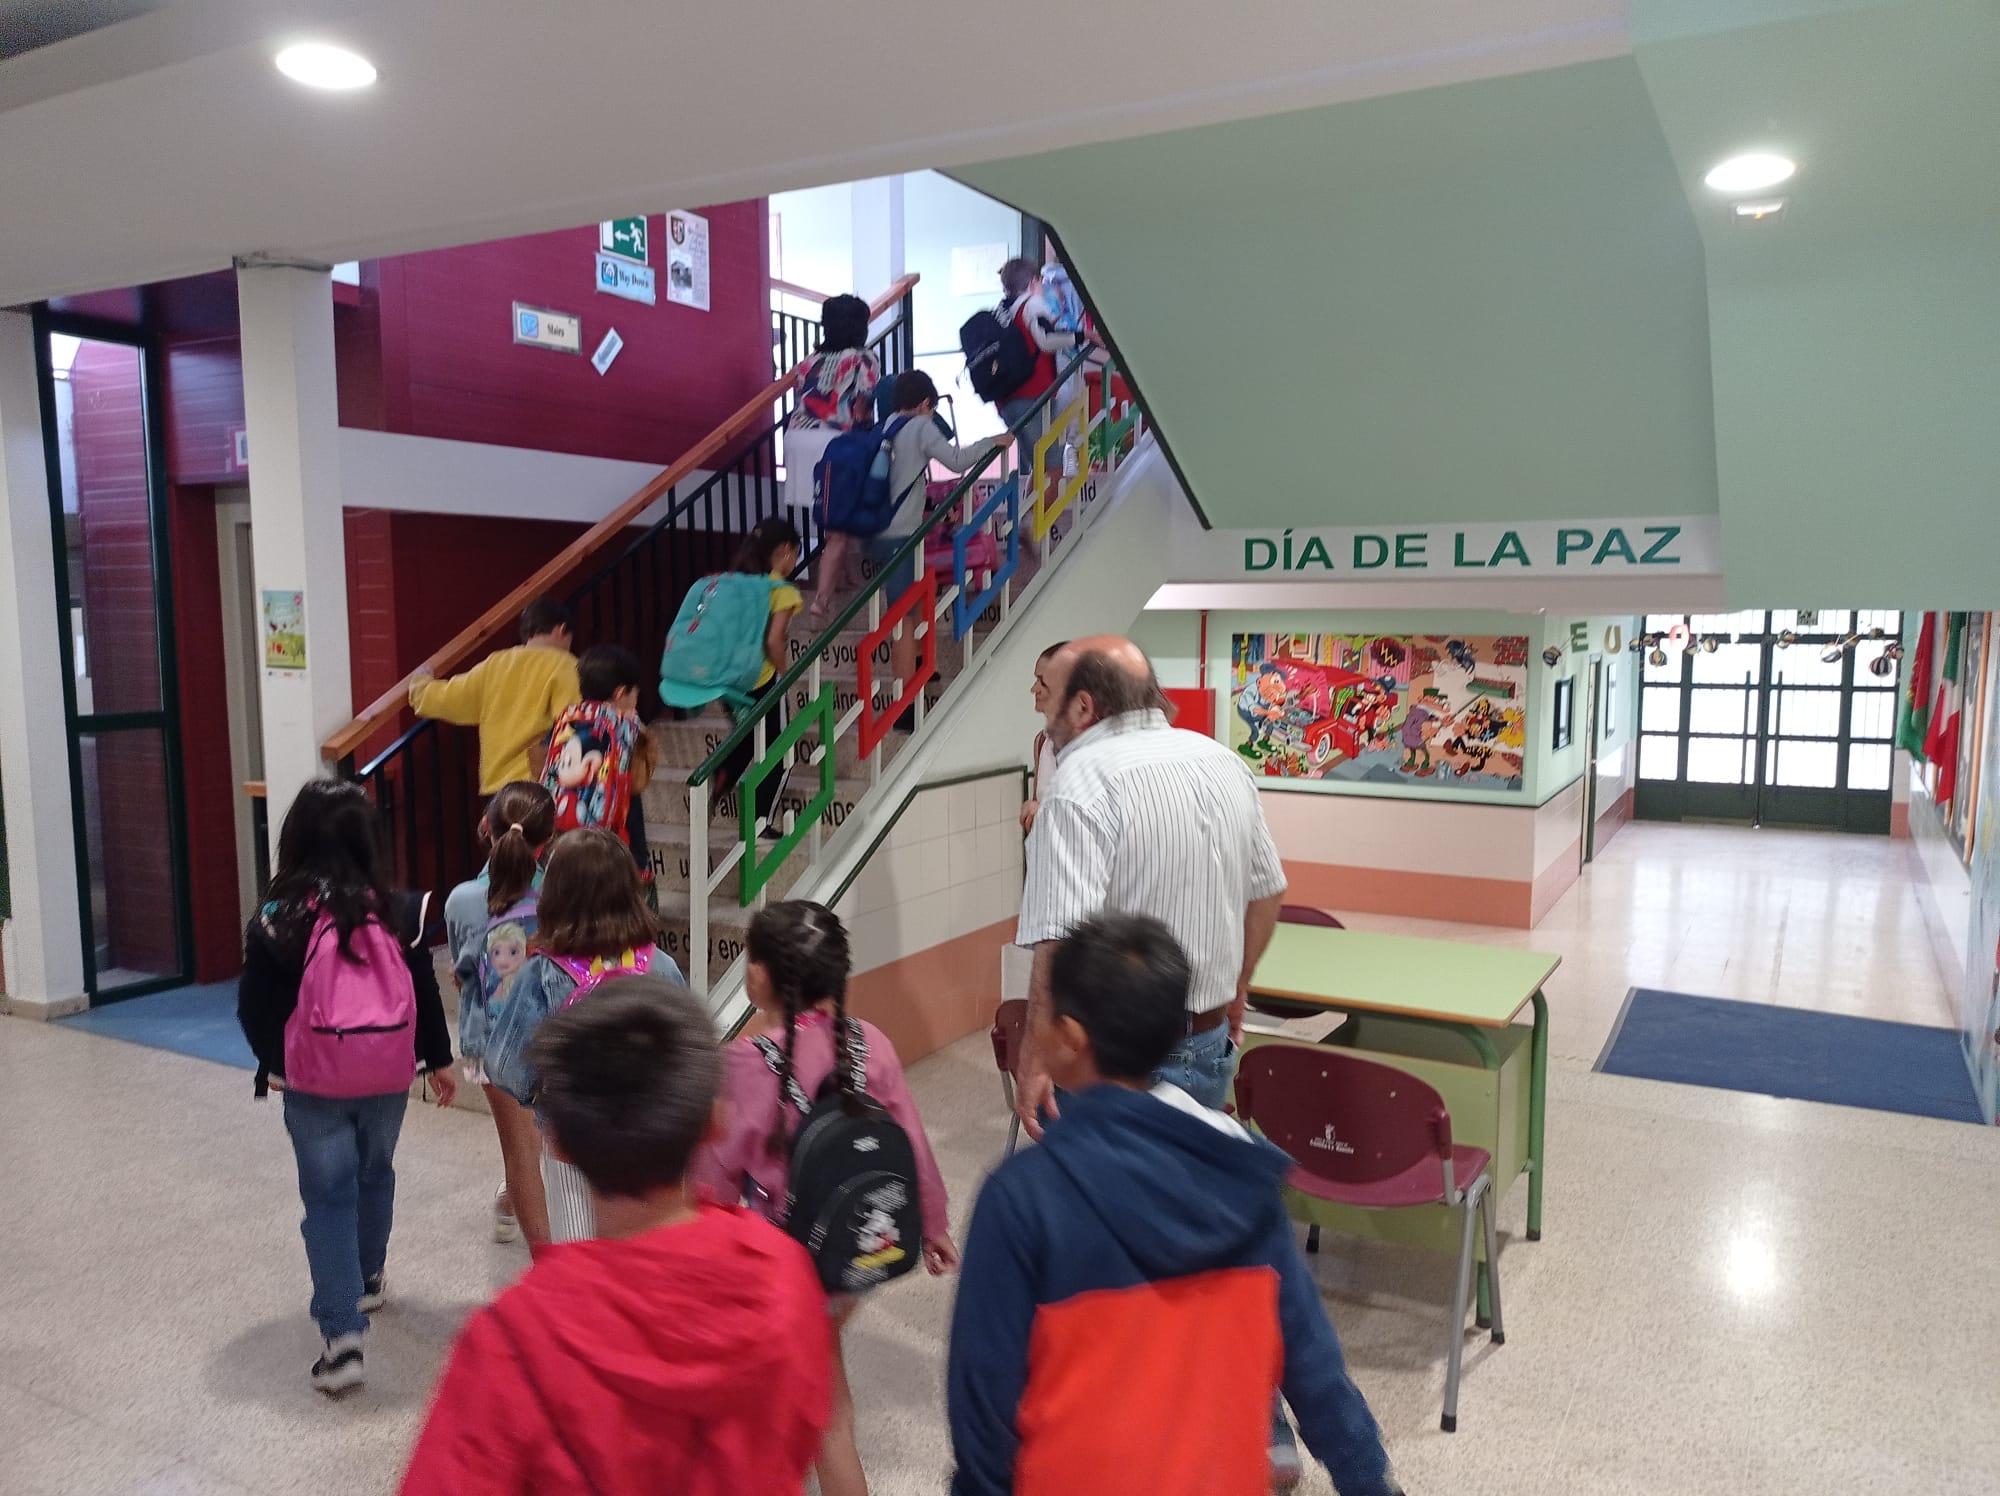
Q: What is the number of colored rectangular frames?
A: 5